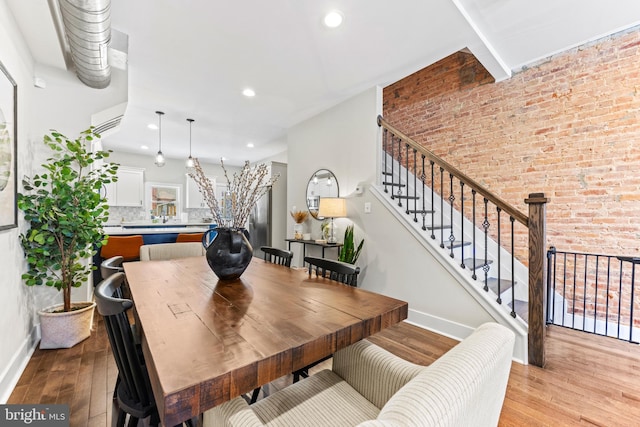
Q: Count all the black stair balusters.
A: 14